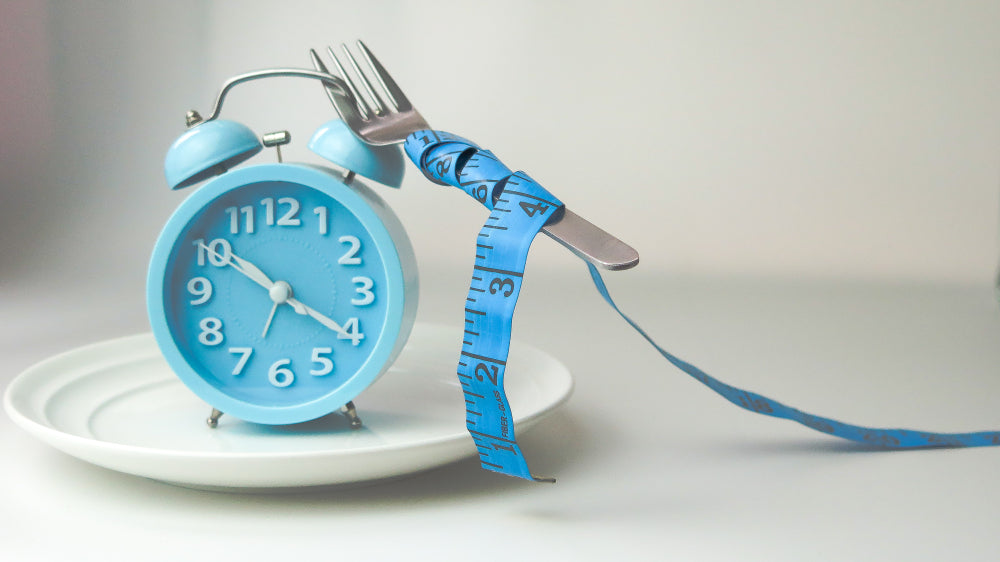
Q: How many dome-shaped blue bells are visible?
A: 2